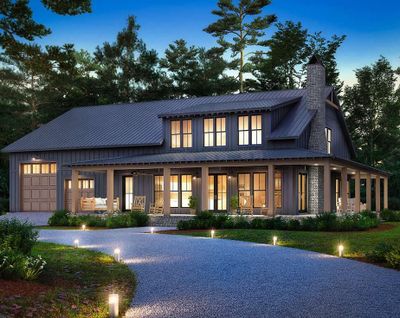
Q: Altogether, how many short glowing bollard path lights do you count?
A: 8